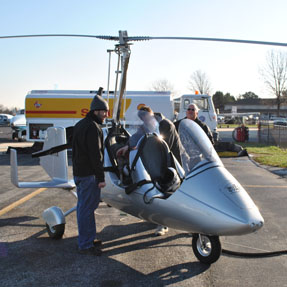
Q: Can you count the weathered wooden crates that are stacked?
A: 0